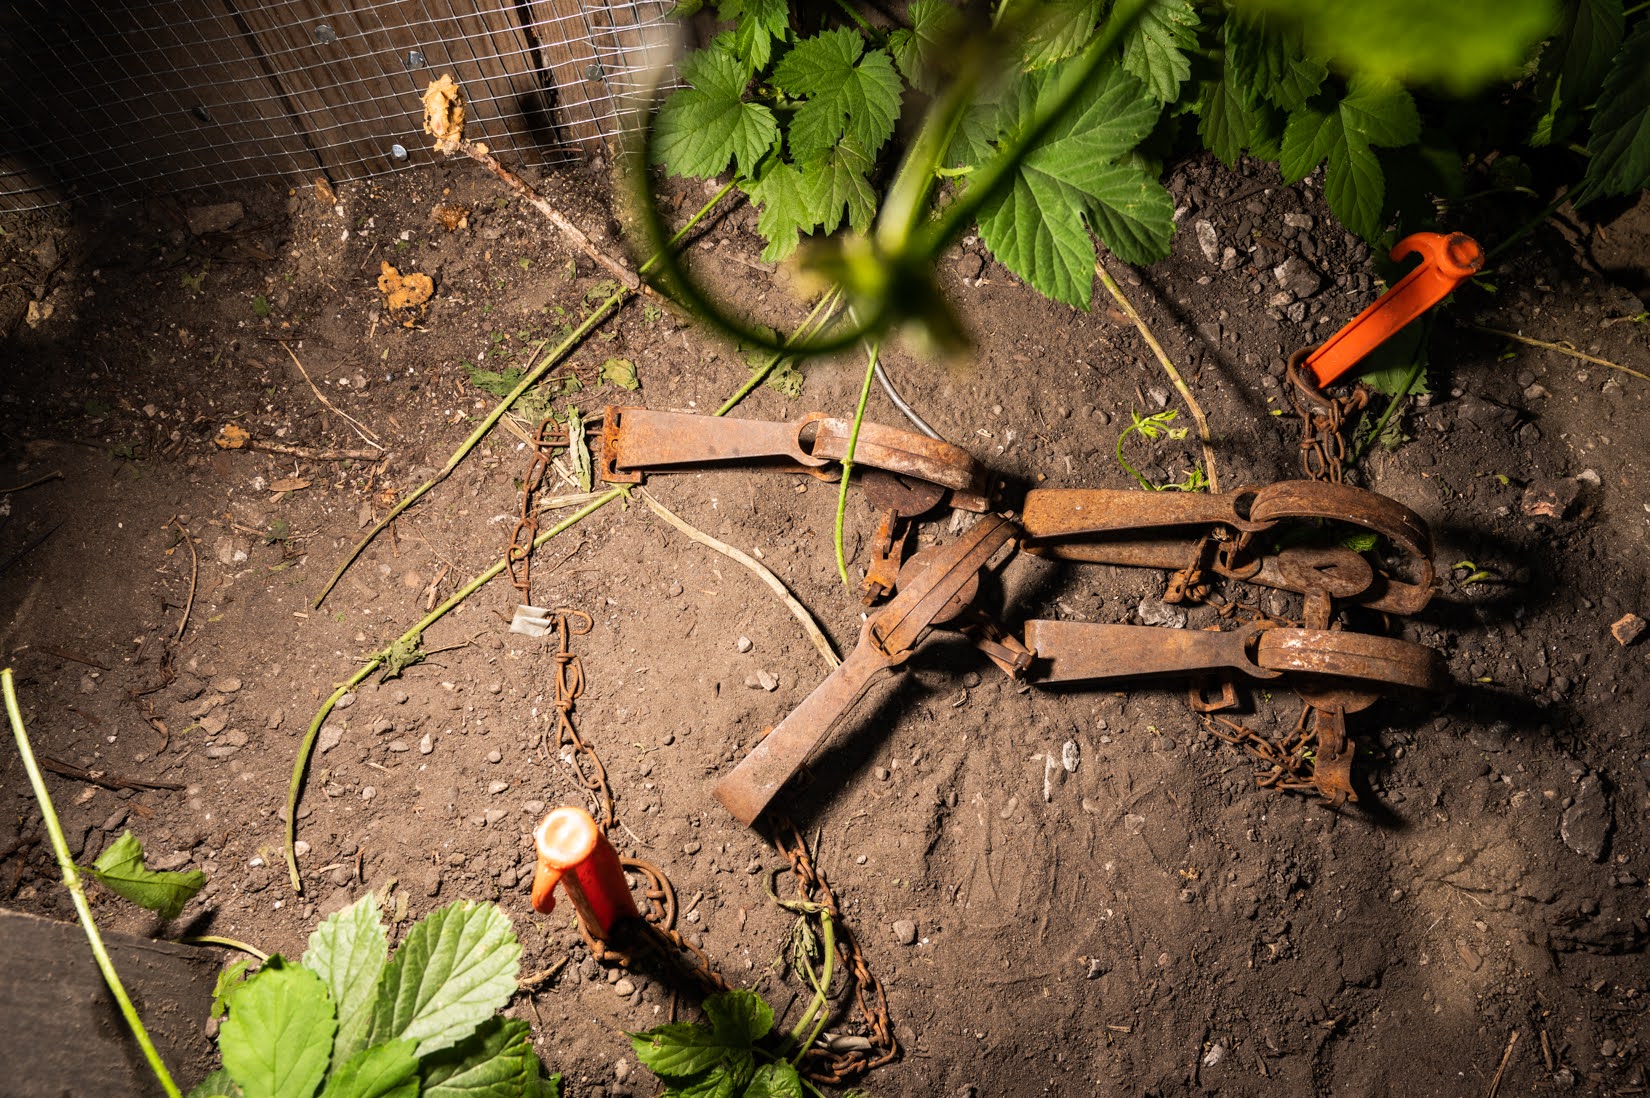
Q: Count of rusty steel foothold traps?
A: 4